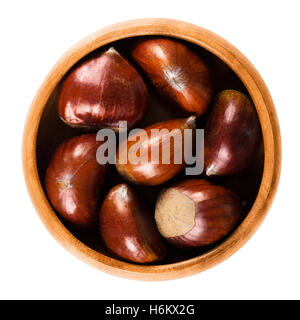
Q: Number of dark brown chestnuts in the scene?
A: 7